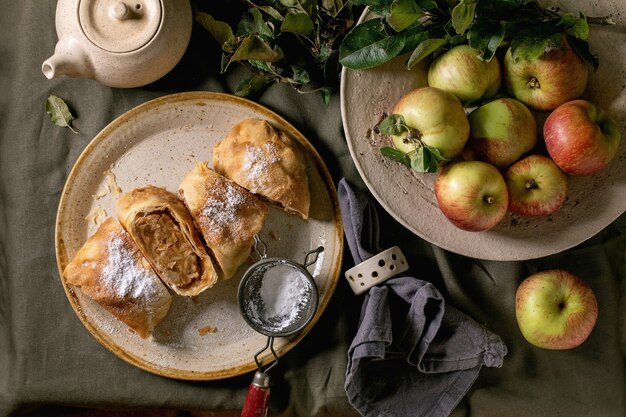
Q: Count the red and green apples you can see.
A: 8